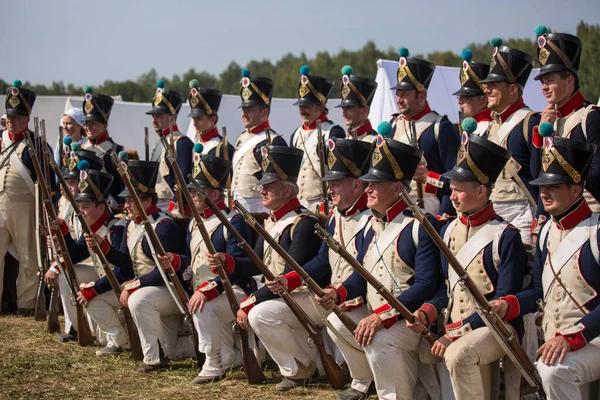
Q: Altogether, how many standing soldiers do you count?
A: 11